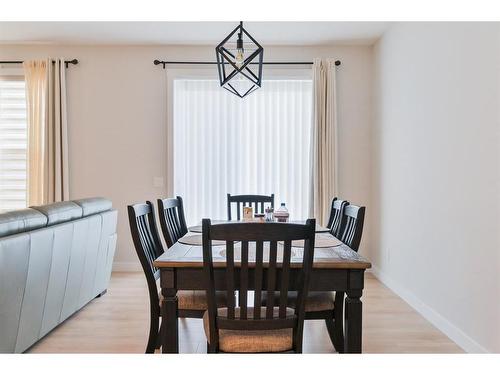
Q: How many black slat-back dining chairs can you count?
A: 6